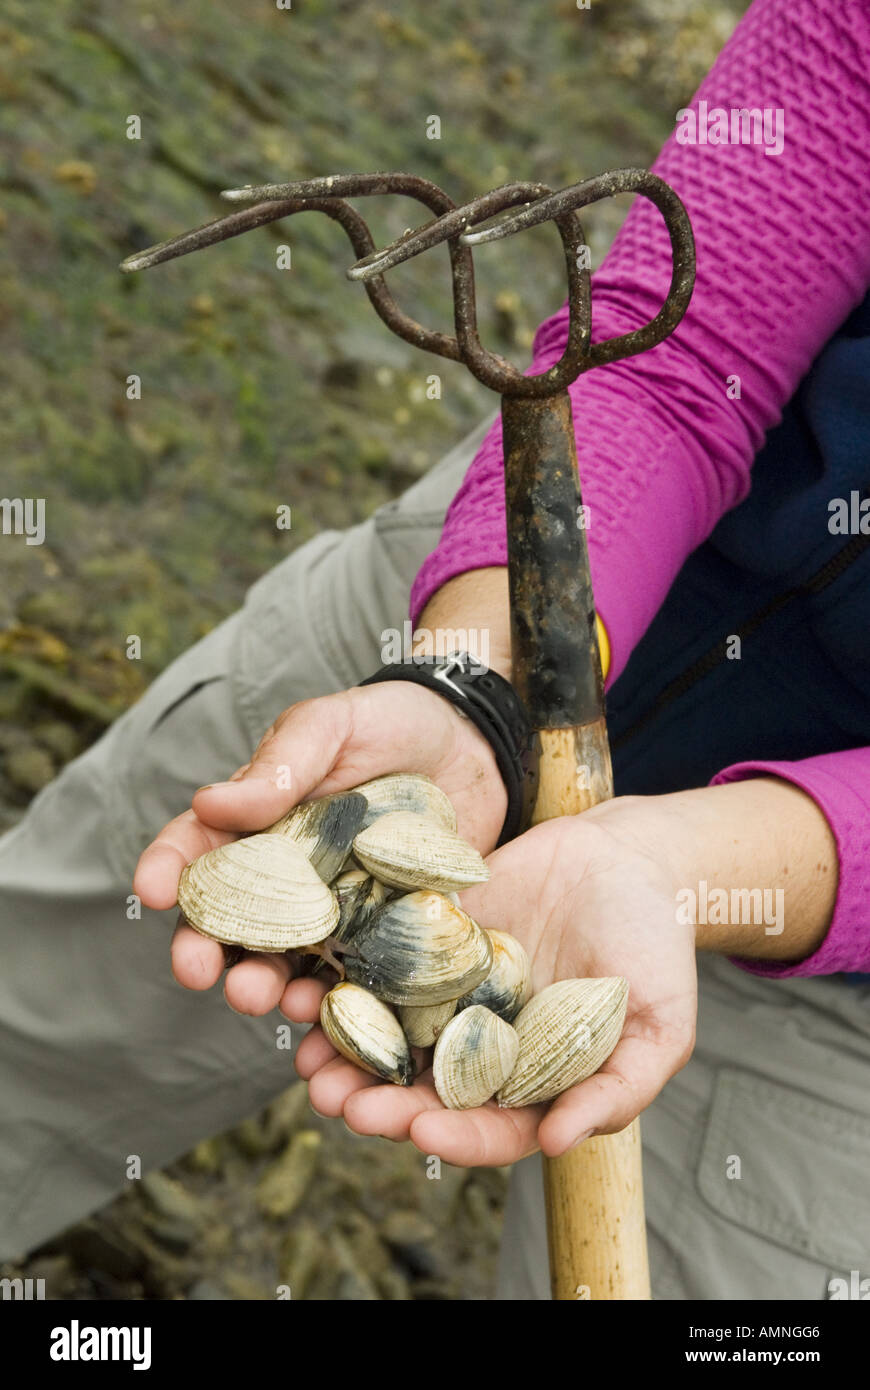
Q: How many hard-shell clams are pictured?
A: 11